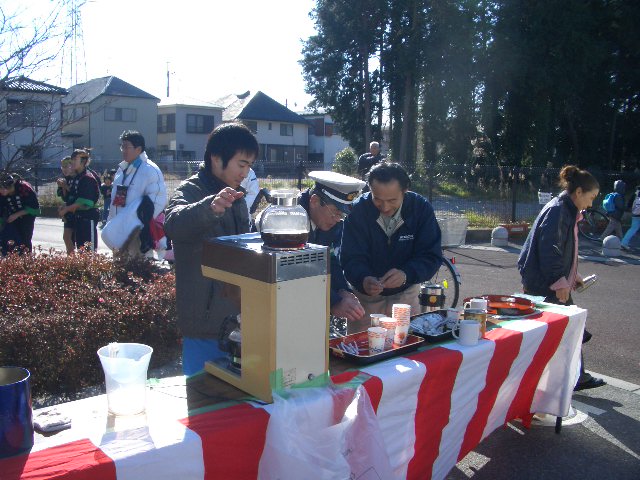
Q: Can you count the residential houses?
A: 5